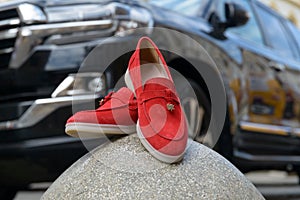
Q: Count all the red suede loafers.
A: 2